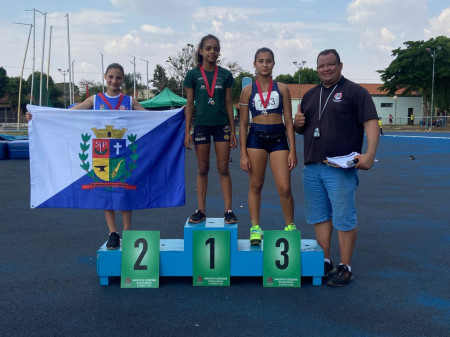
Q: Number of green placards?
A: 3